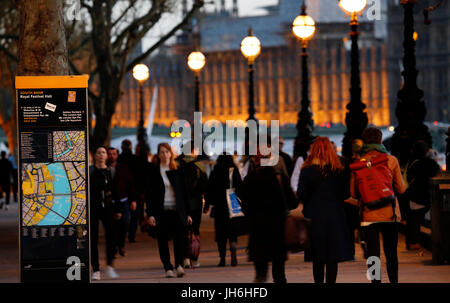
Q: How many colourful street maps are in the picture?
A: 2